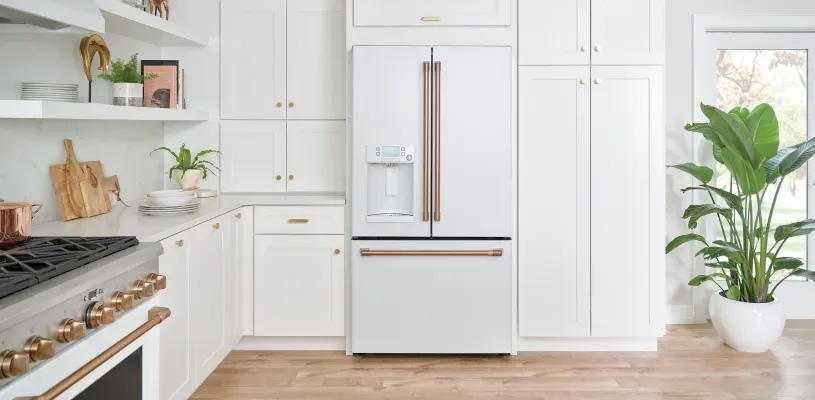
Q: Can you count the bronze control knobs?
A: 7